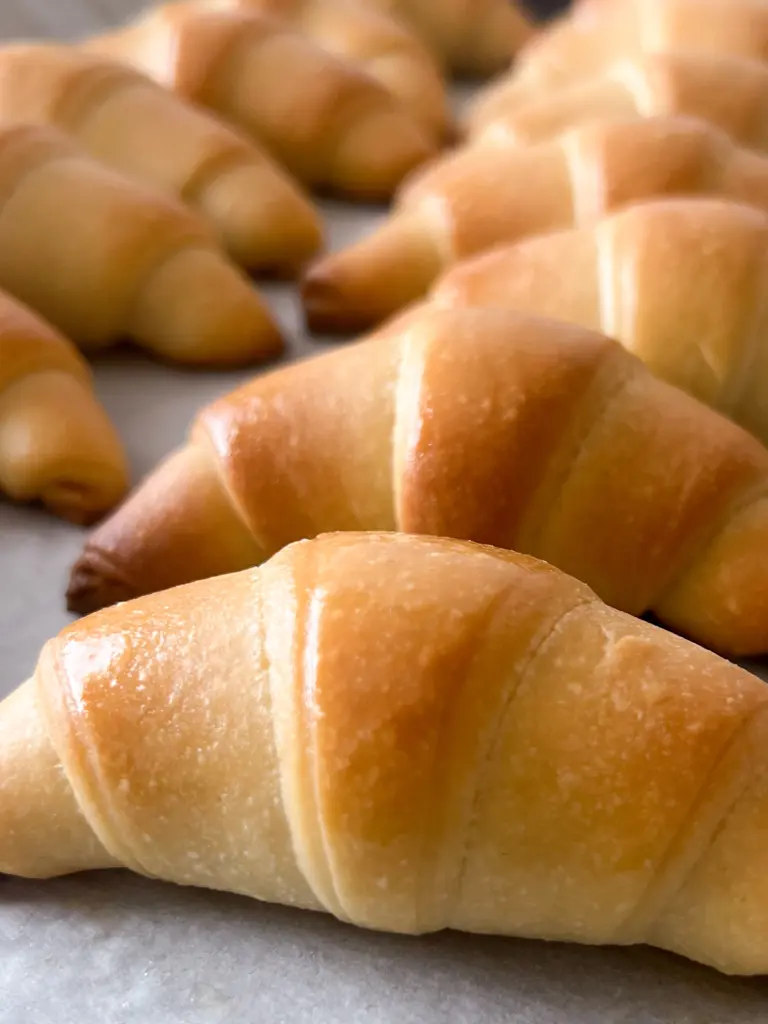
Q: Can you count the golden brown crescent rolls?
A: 12